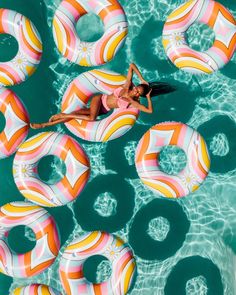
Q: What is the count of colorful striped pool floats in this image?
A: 10